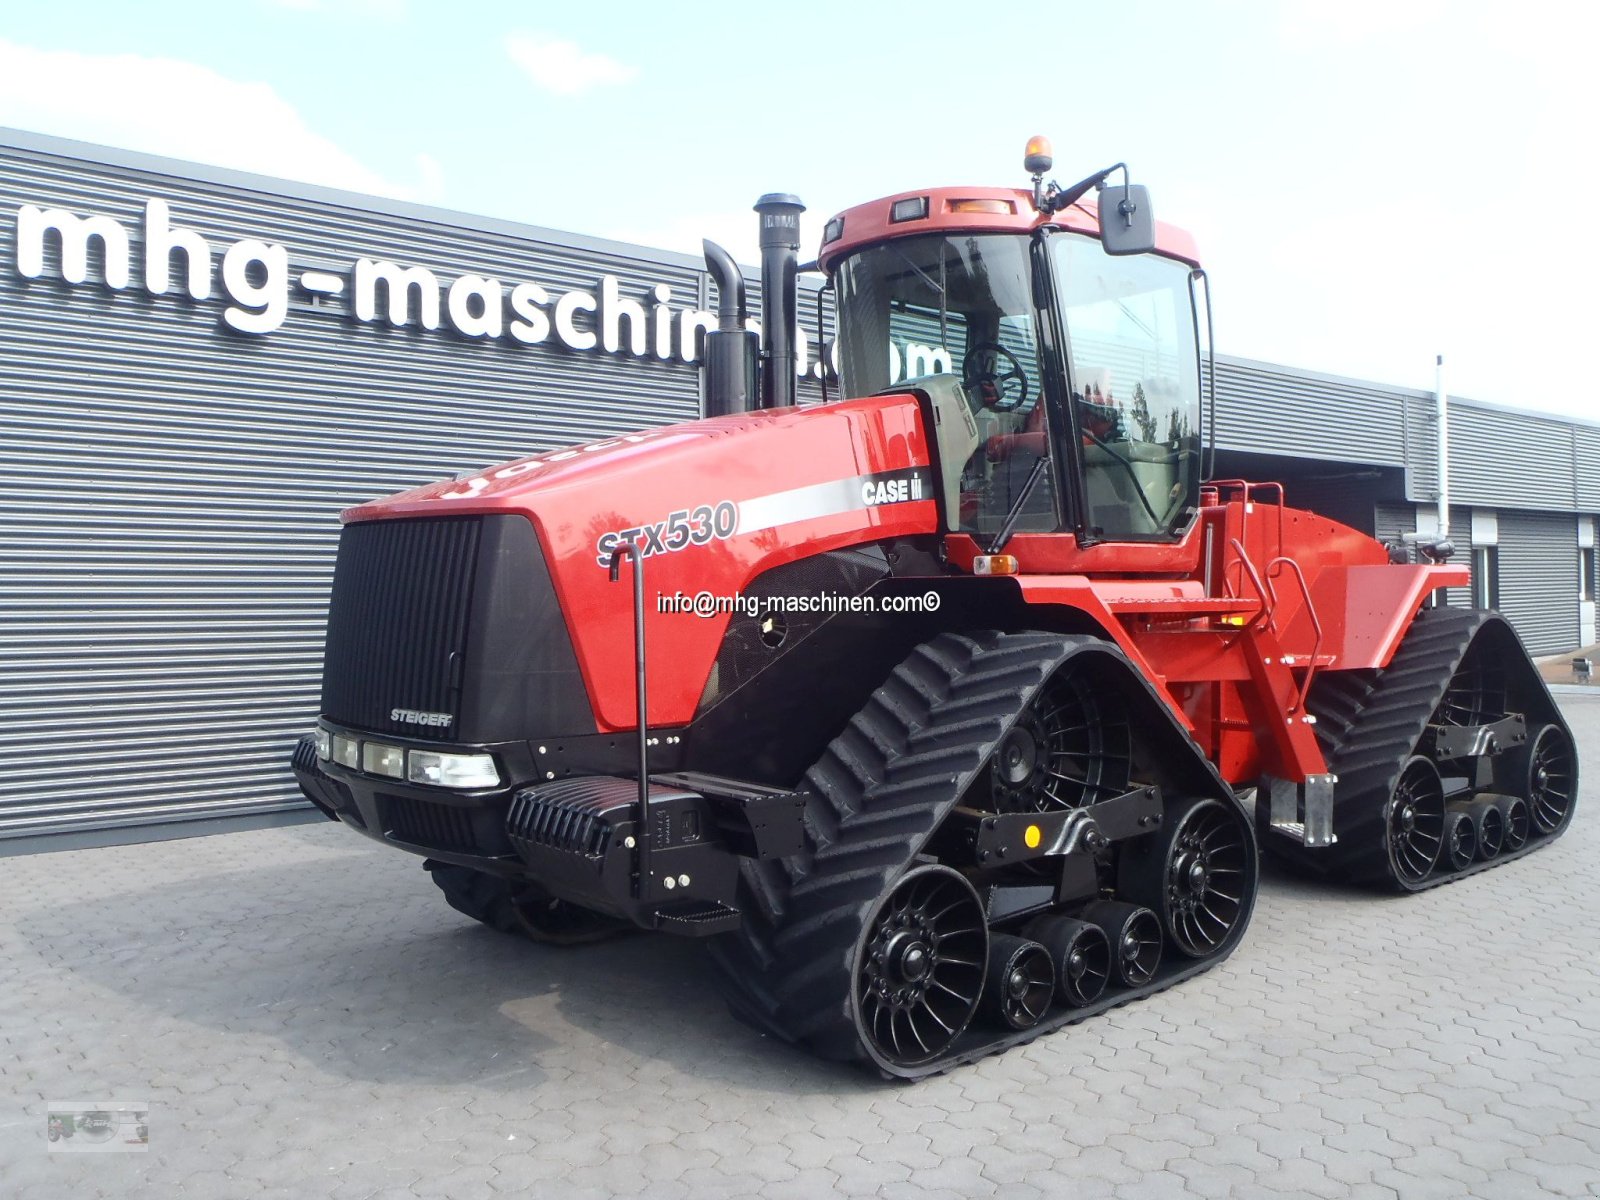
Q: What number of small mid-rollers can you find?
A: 6